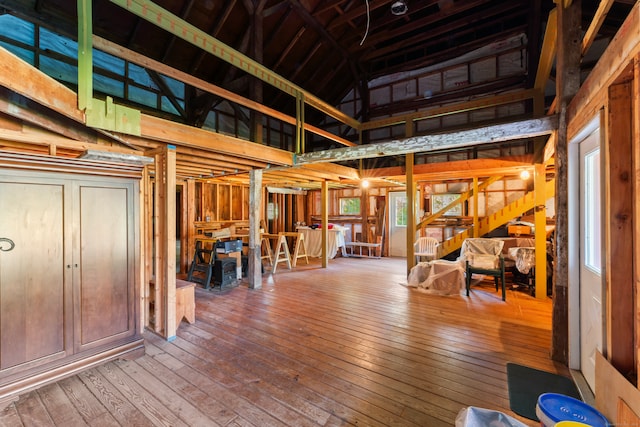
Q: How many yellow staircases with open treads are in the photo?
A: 1